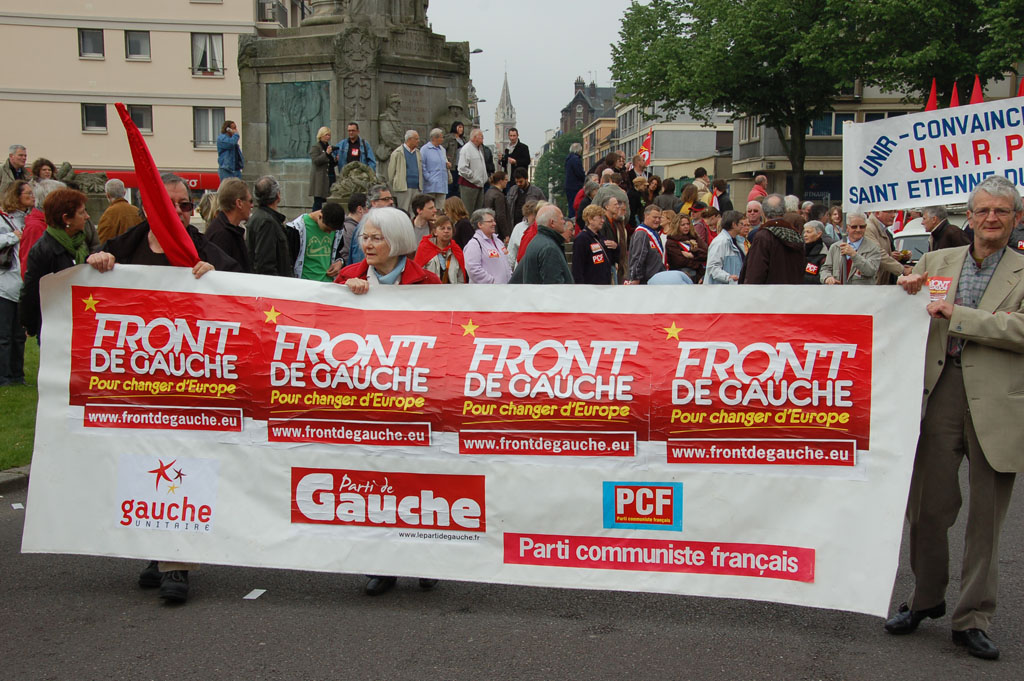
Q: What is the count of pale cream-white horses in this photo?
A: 0